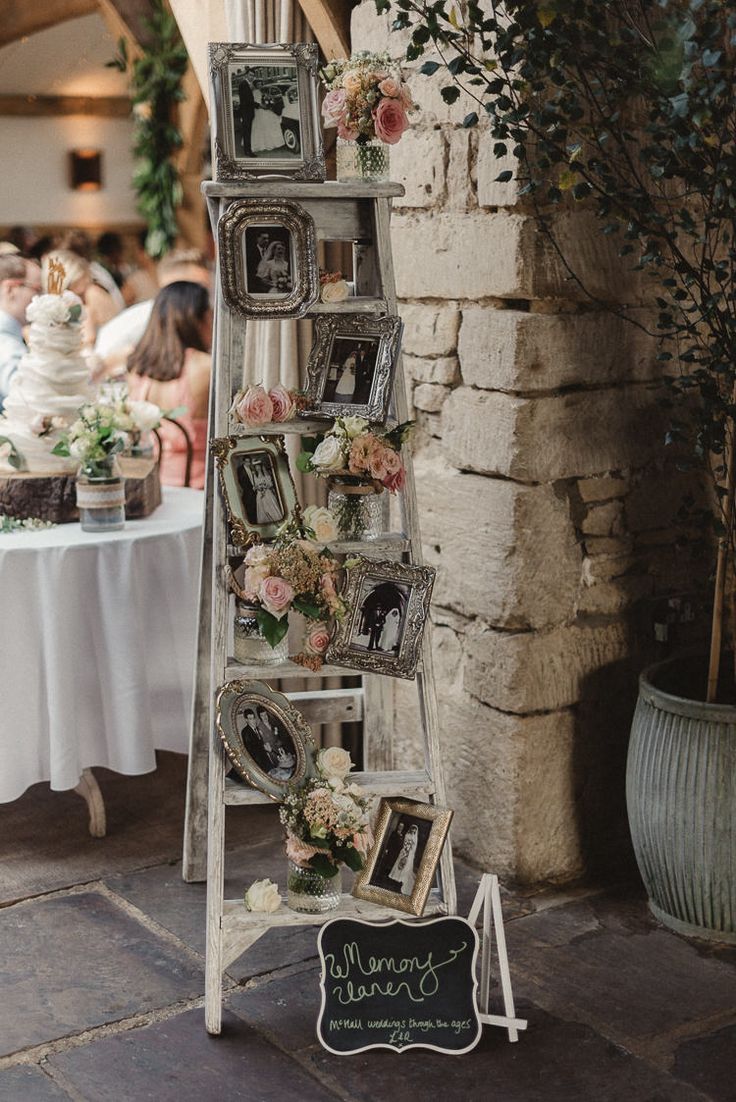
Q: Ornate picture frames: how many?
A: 7